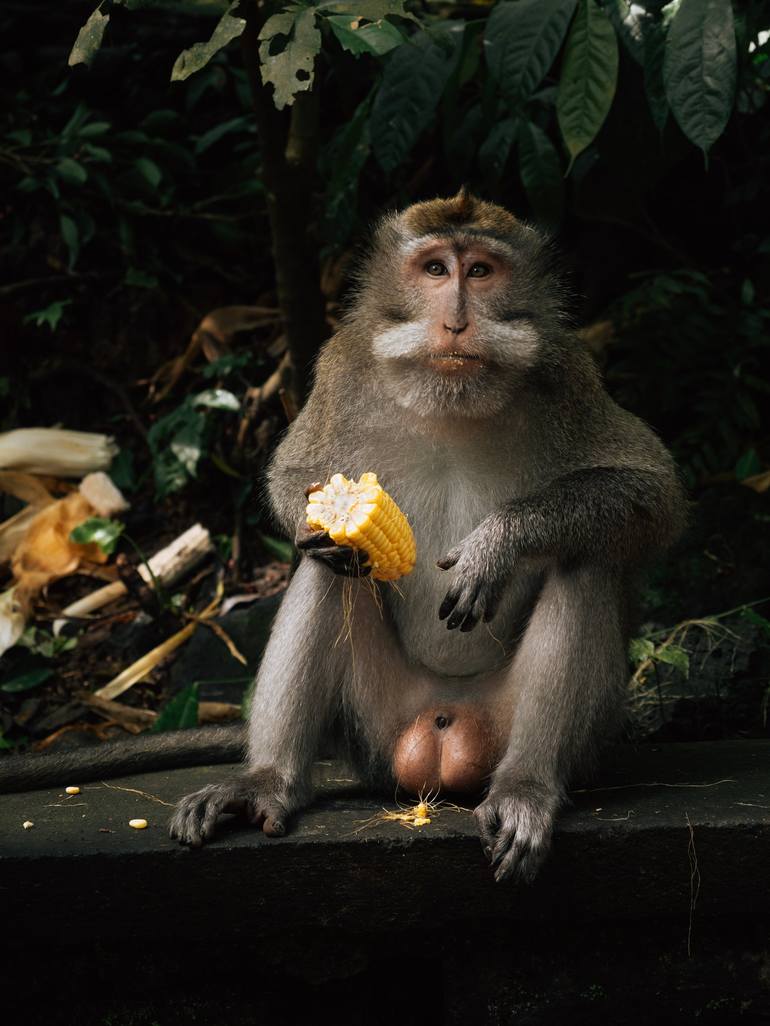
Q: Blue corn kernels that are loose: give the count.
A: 0